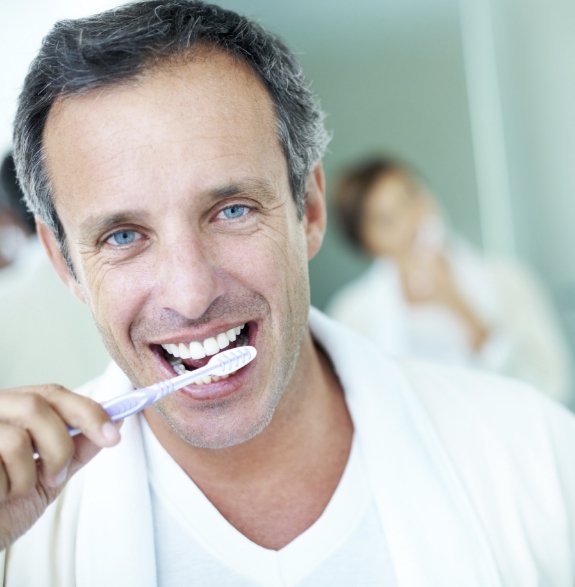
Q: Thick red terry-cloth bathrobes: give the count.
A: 0